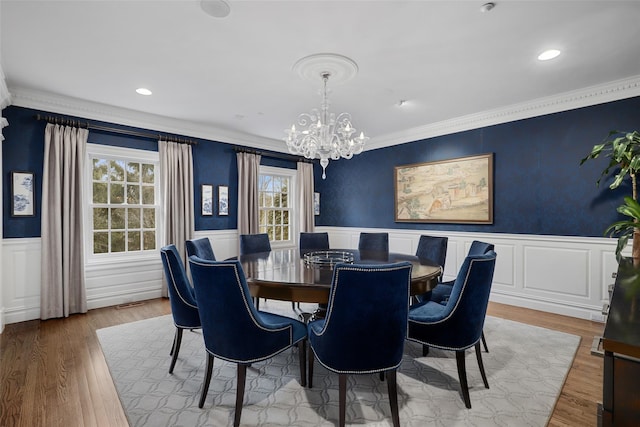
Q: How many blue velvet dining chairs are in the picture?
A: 10